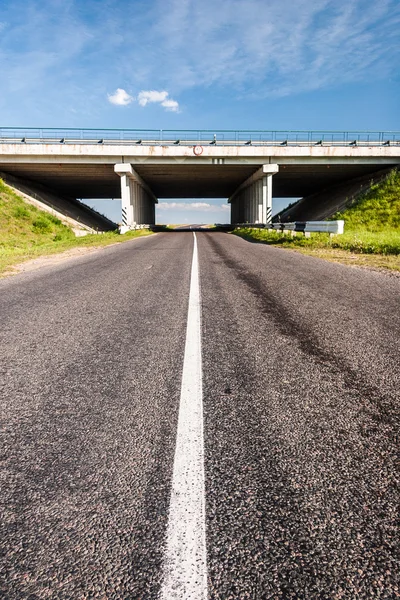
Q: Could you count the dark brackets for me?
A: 11